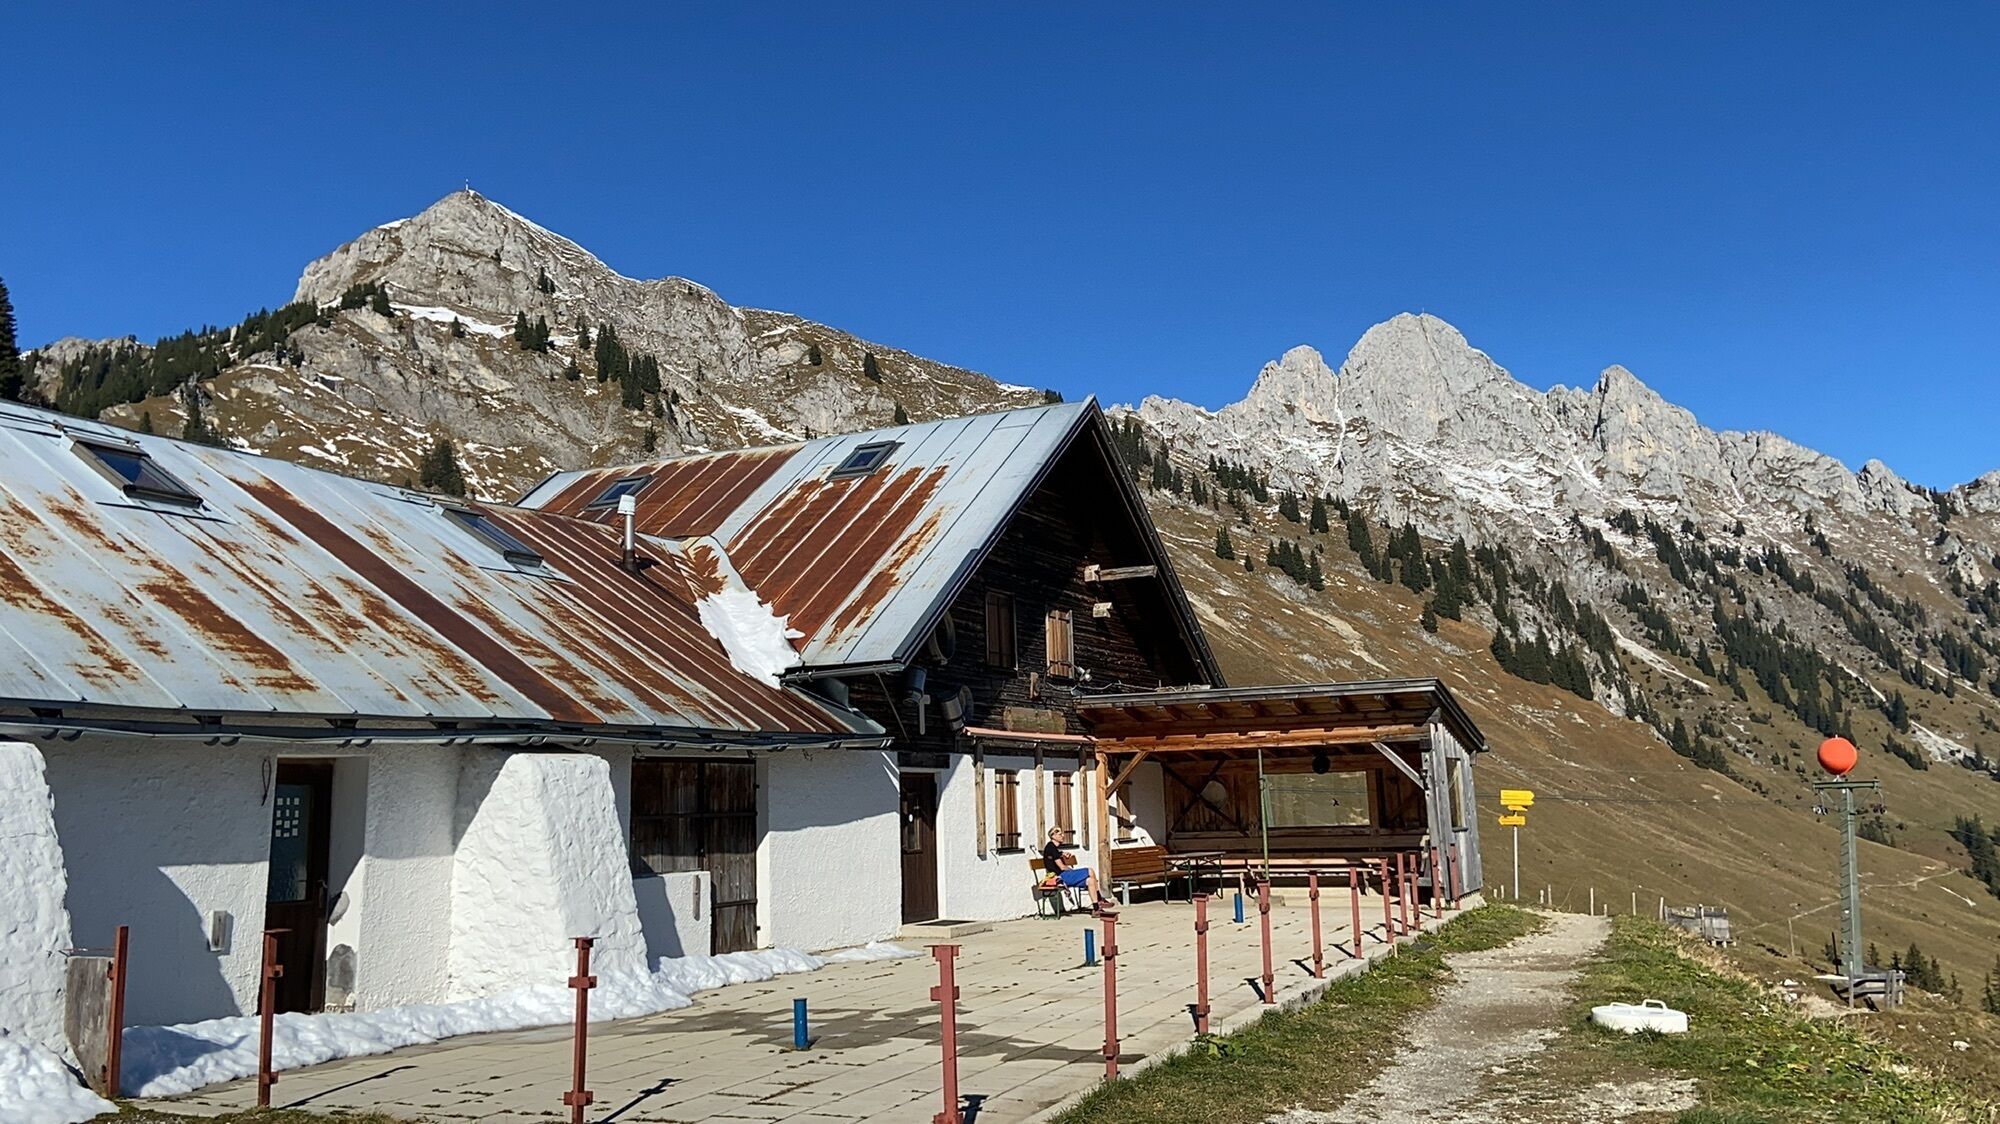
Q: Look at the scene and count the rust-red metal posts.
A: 14